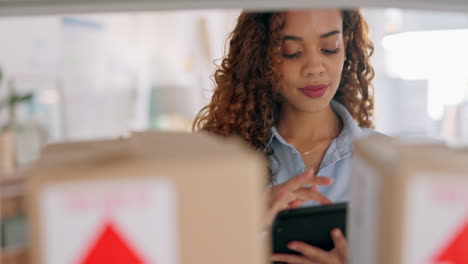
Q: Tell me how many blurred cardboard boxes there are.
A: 2